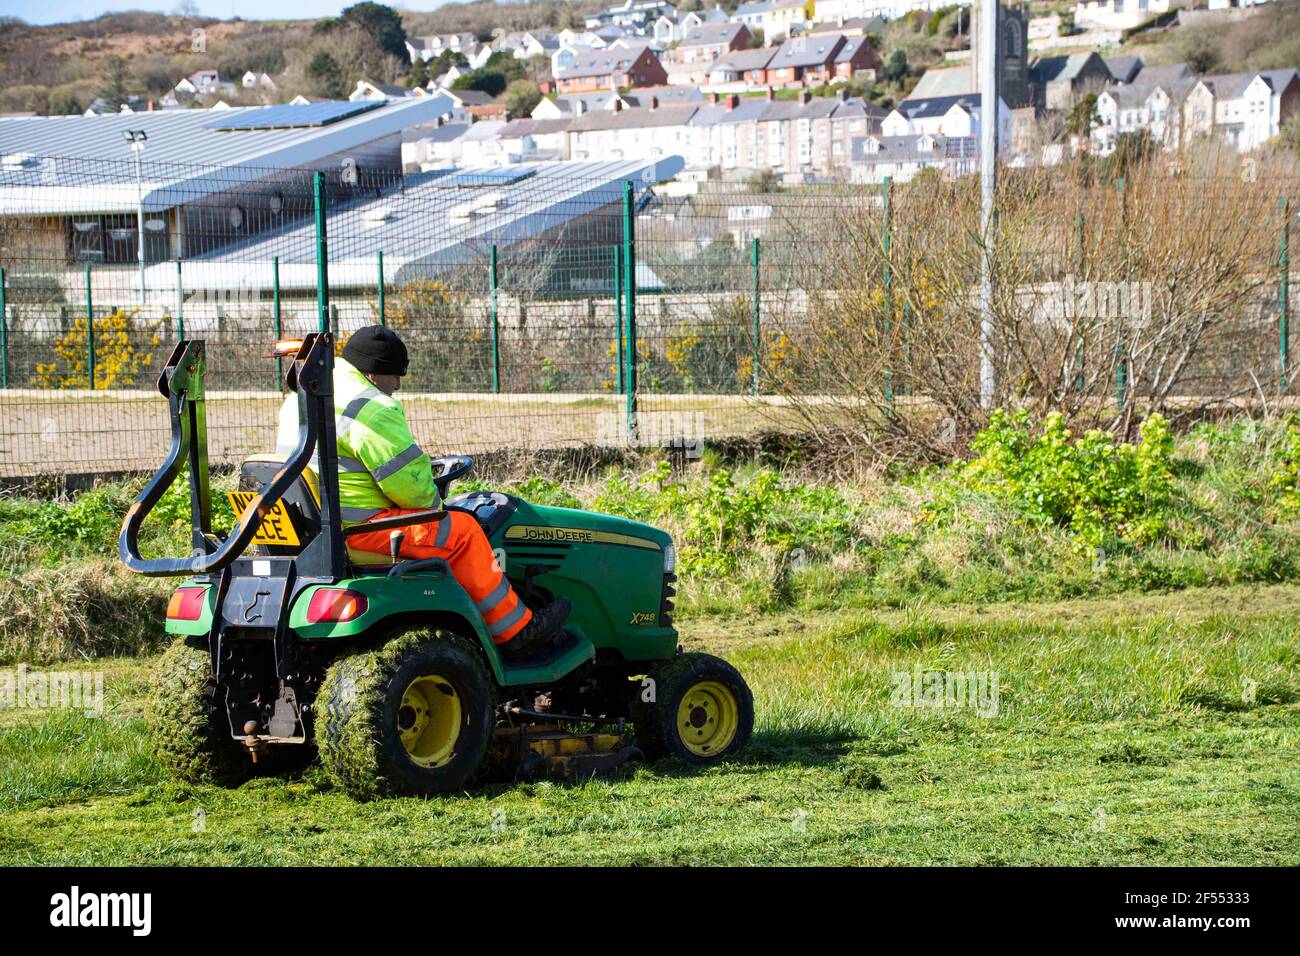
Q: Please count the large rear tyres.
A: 2